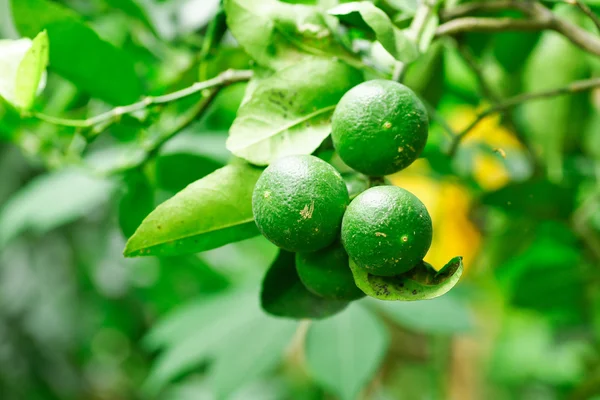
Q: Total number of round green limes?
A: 4